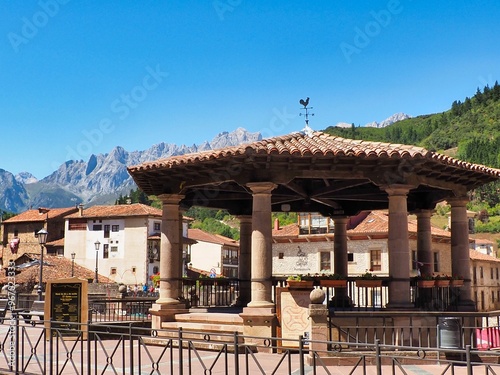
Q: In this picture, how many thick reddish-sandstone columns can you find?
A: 7